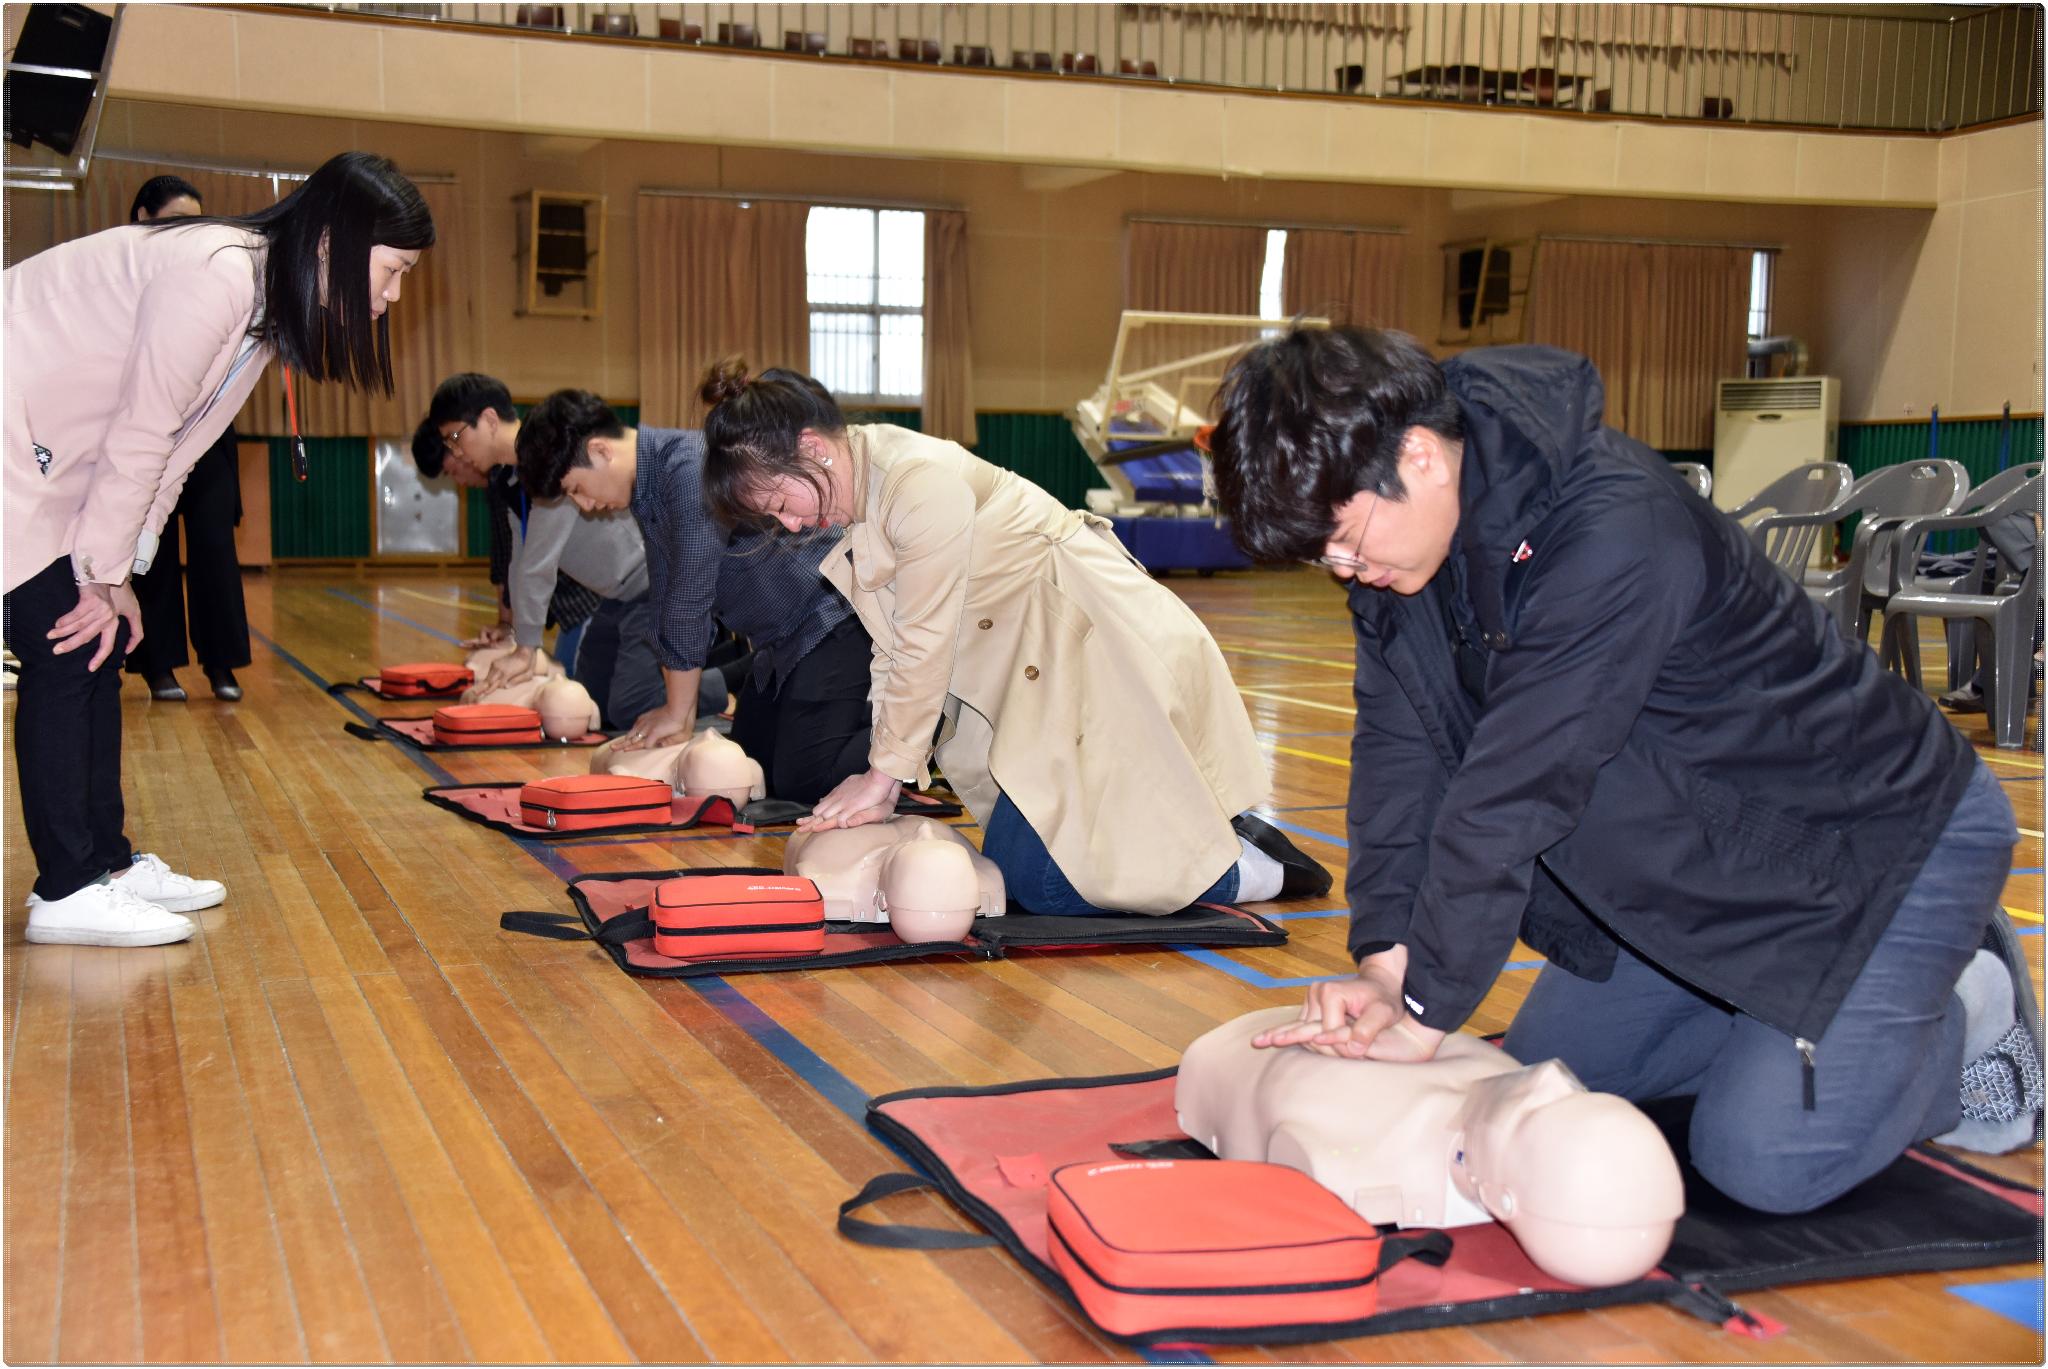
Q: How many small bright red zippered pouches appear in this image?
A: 5